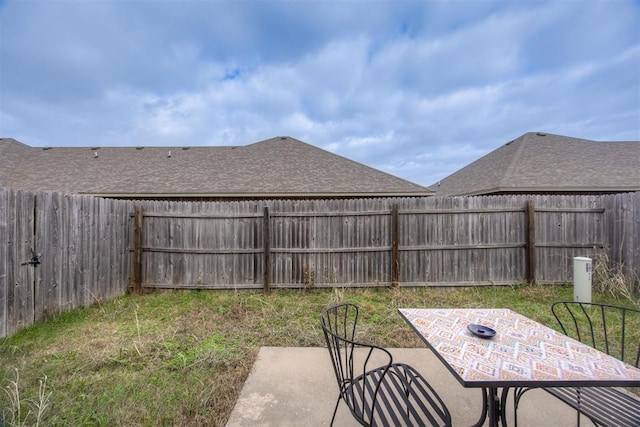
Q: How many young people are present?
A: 0